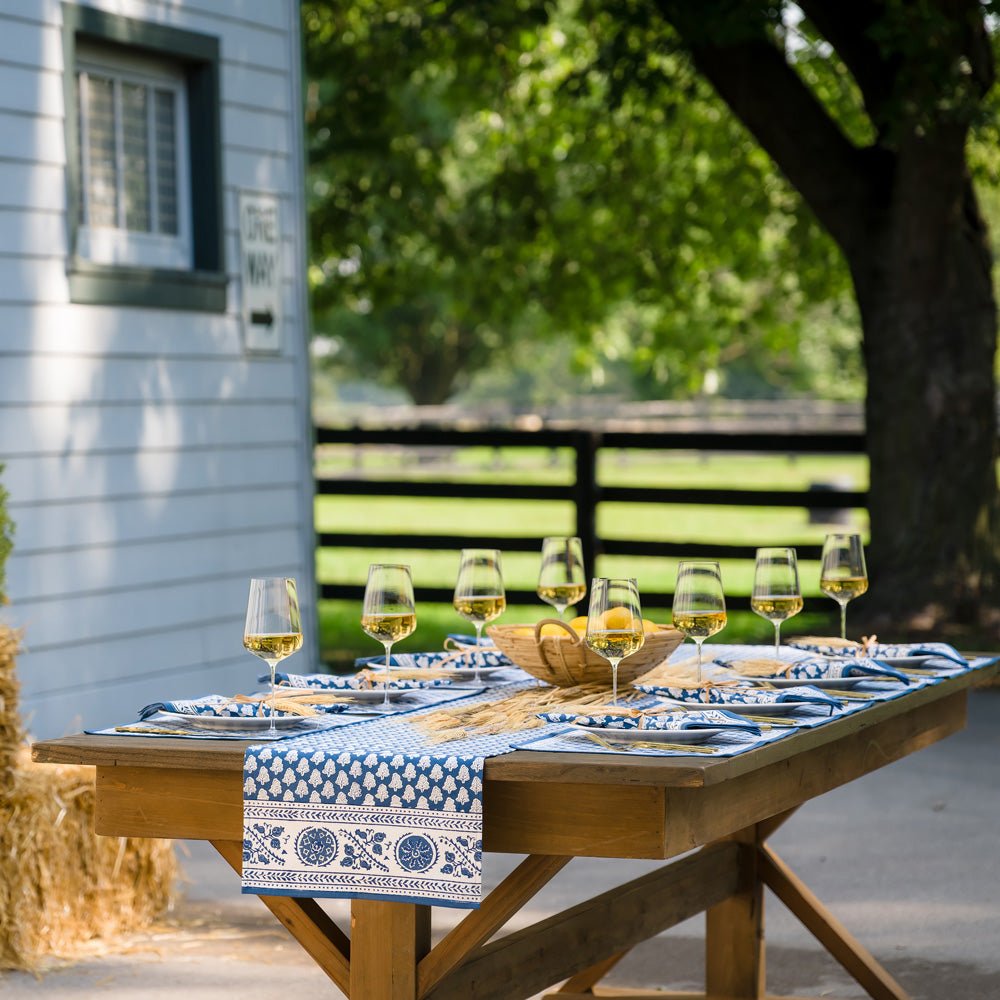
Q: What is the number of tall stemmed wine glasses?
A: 8